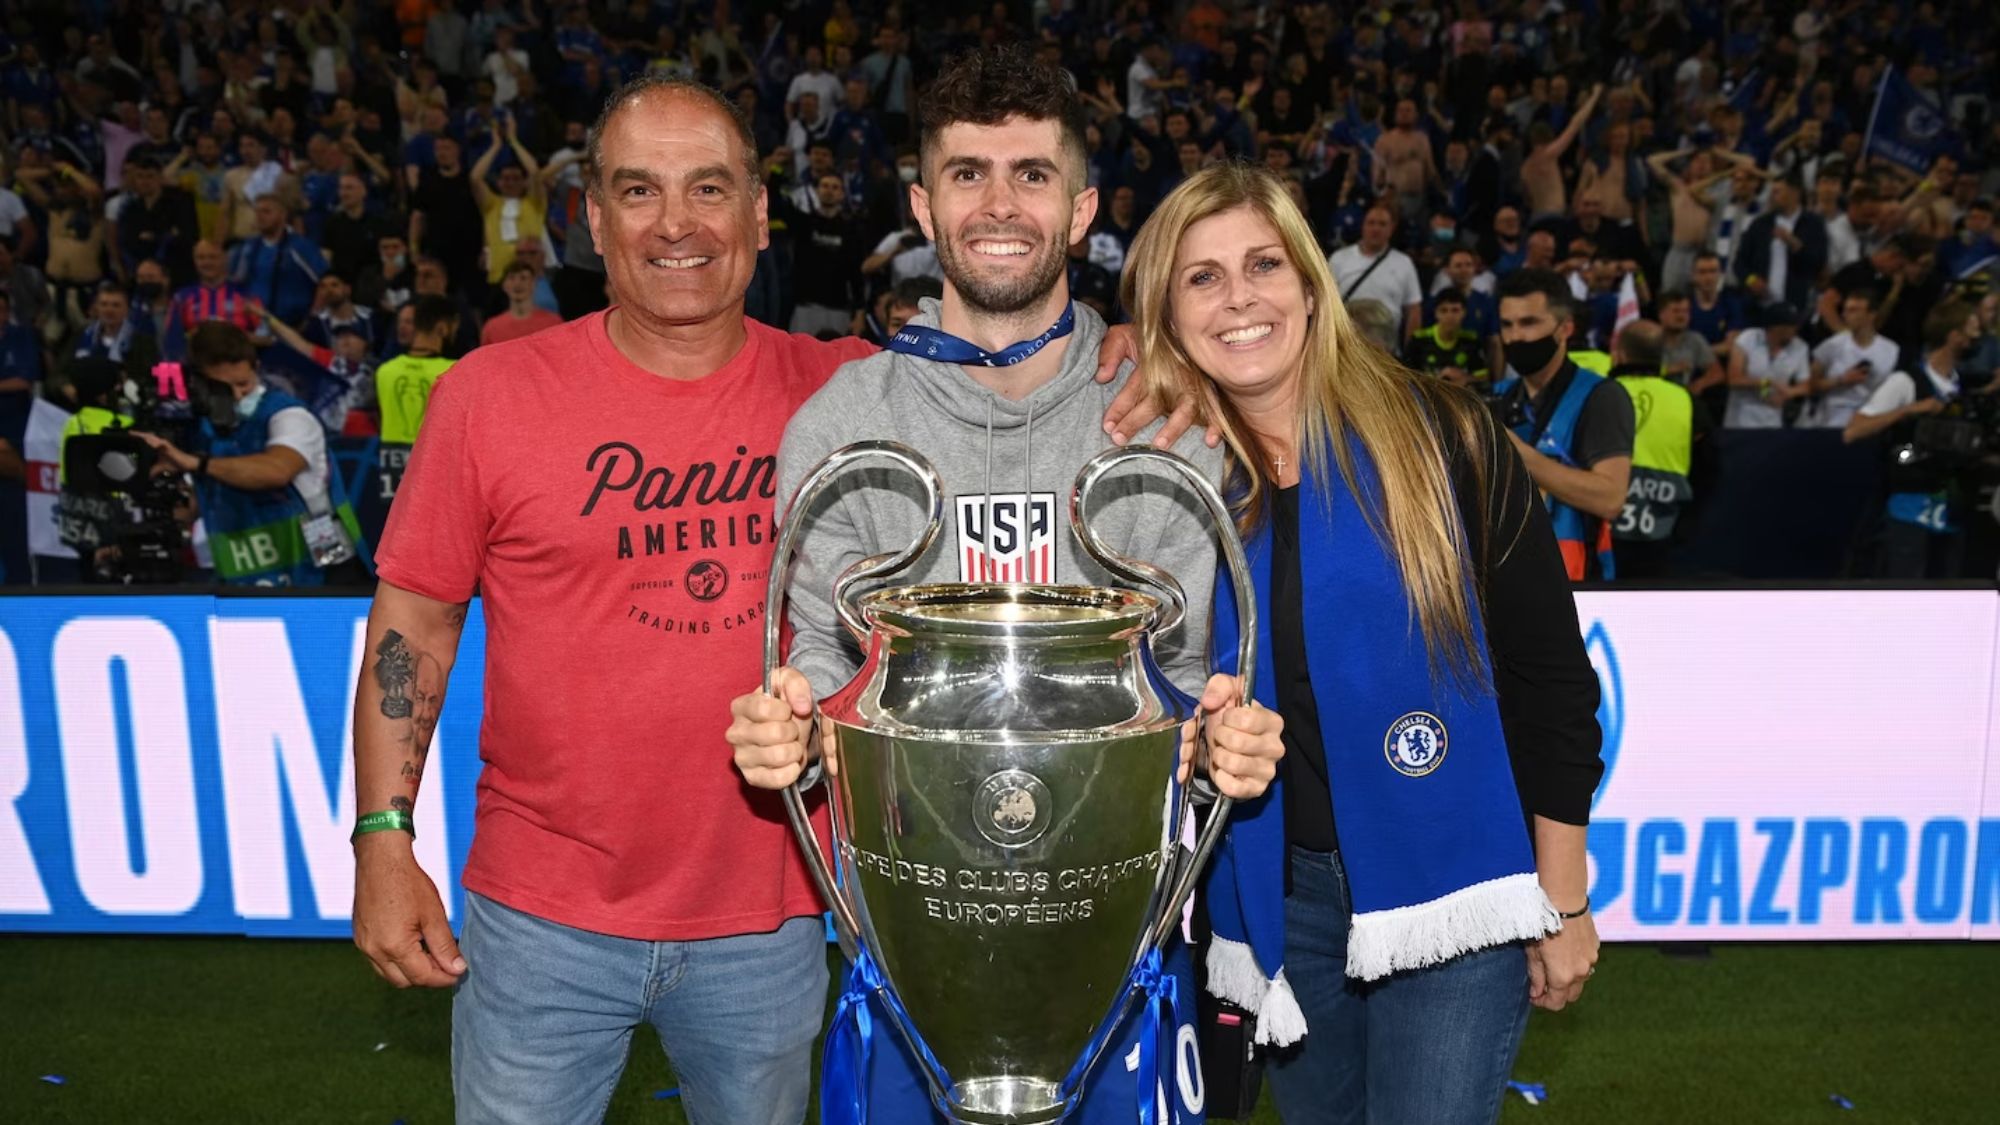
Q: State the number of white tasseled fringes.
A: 2